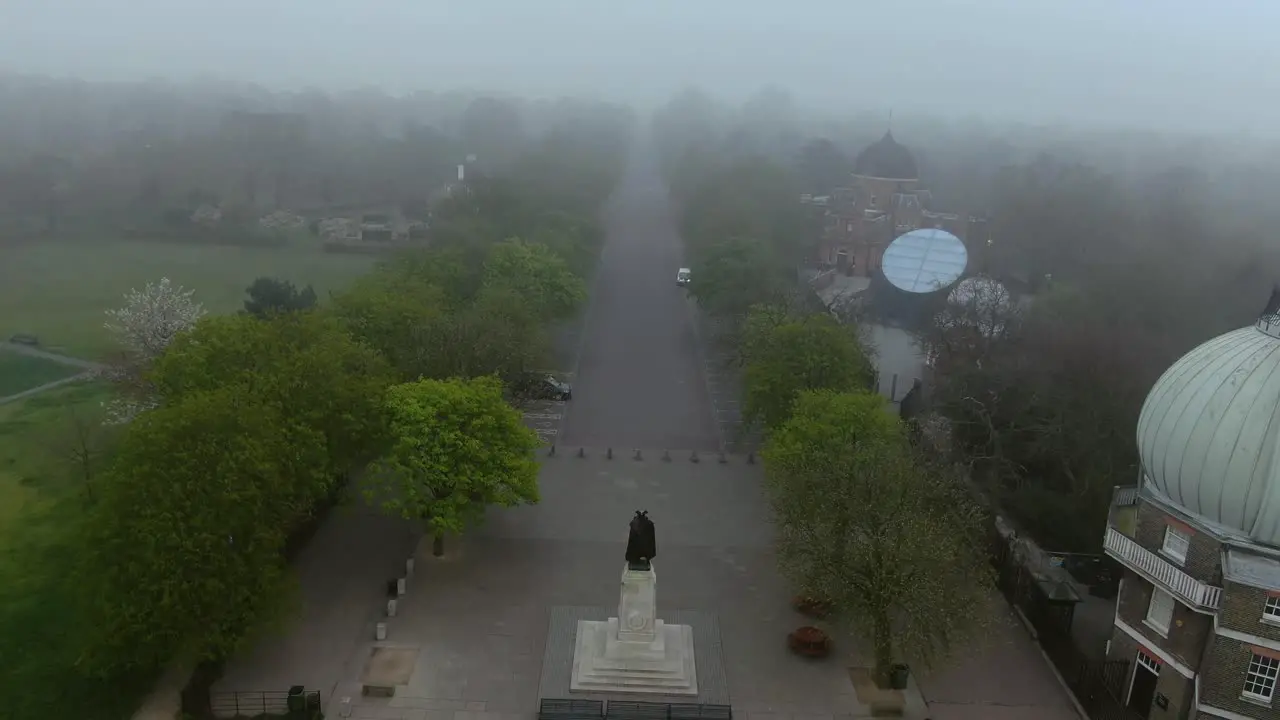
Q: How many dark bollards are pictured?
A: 8